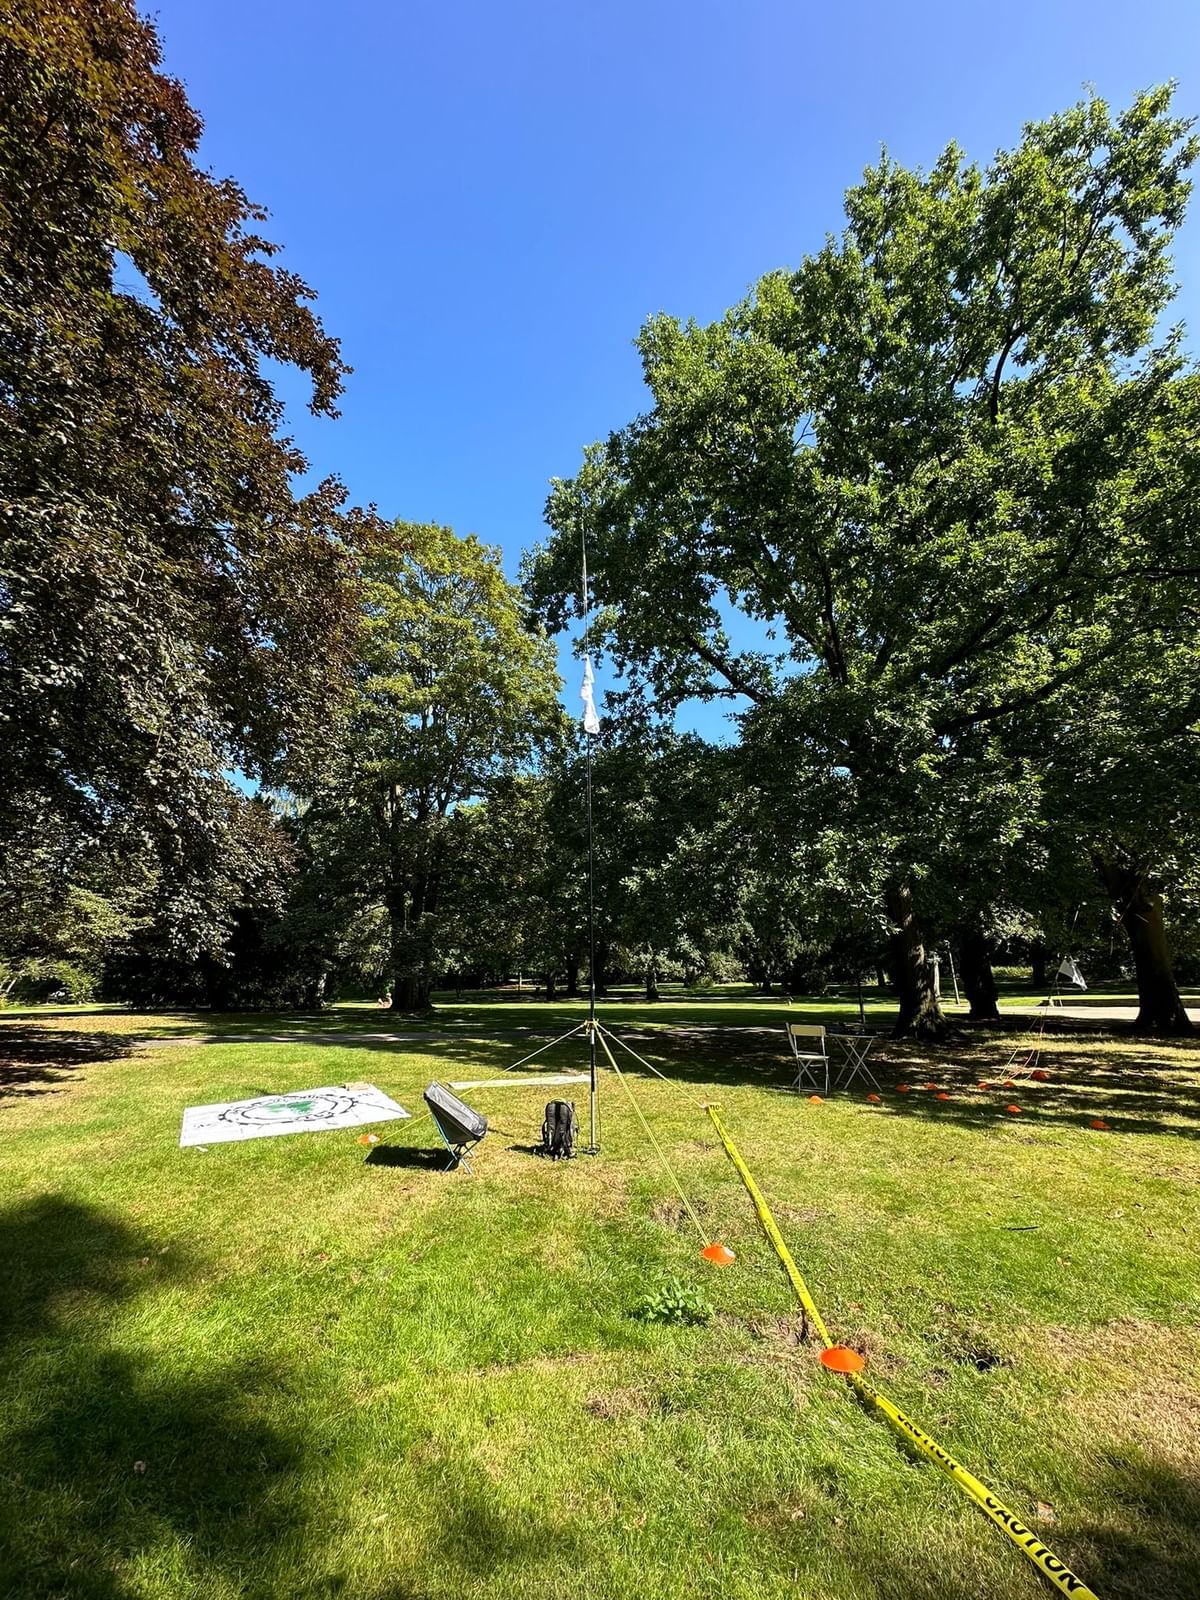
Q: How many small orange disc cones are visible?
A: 13